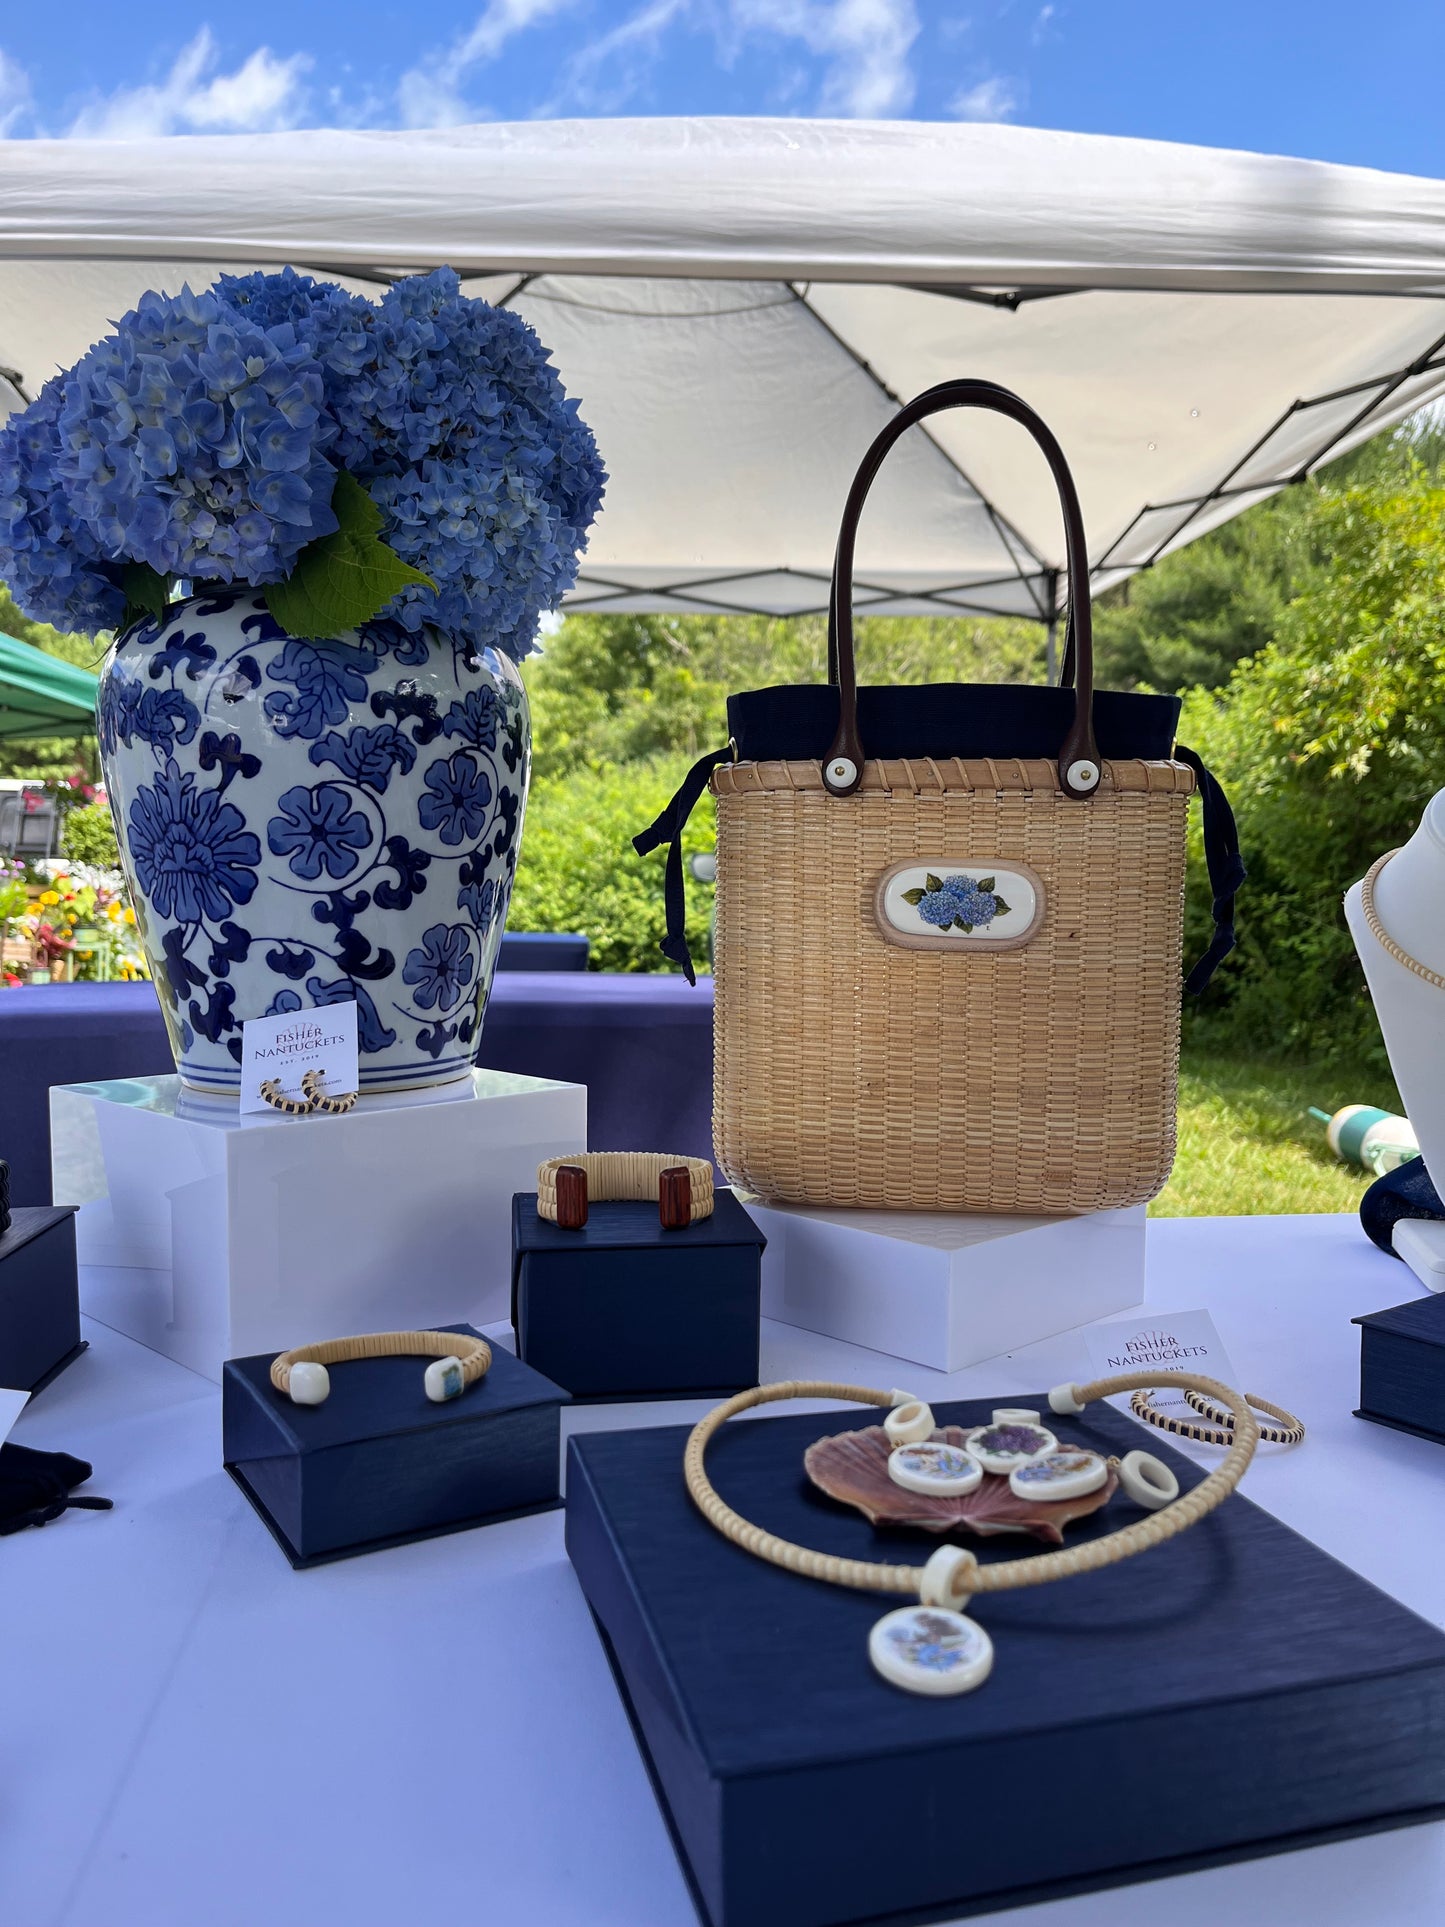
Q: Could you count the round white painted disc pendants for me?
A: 4